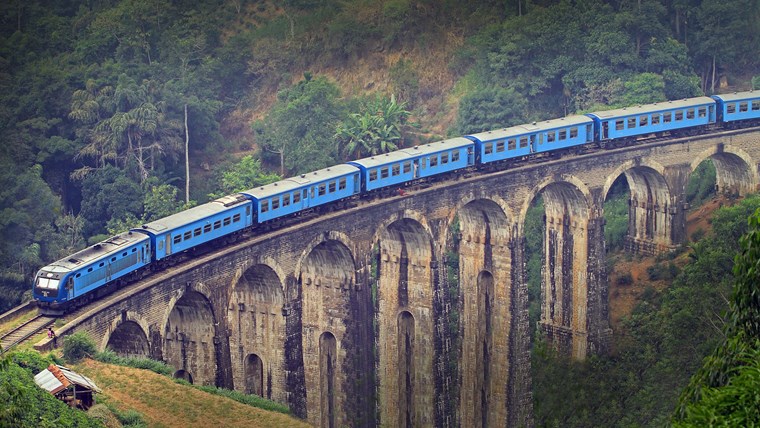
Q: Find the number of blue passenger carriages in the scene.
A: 6